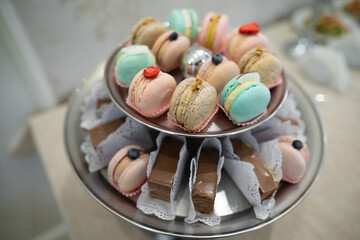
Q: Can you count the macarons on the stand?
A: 13